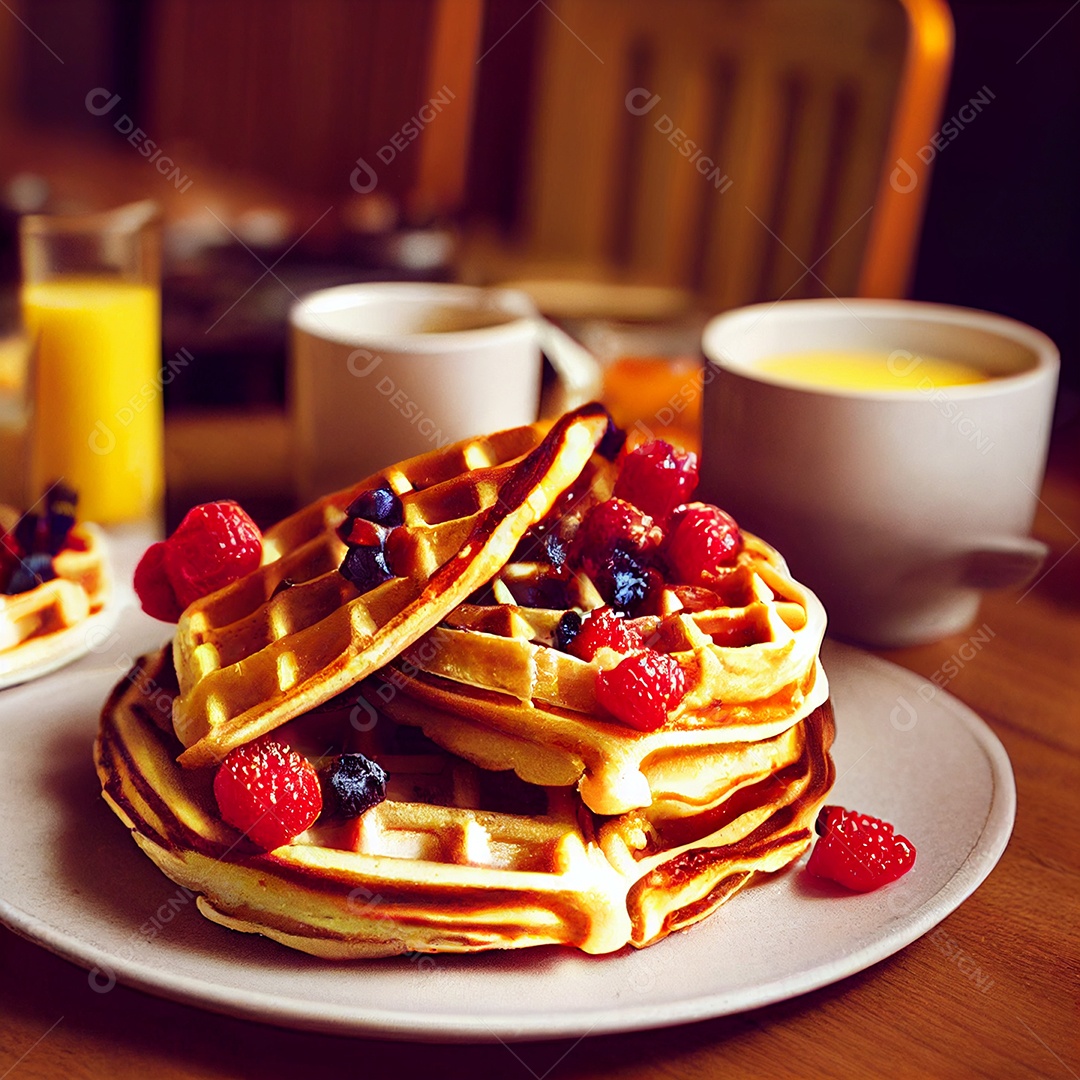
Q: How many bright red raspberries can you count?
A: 9